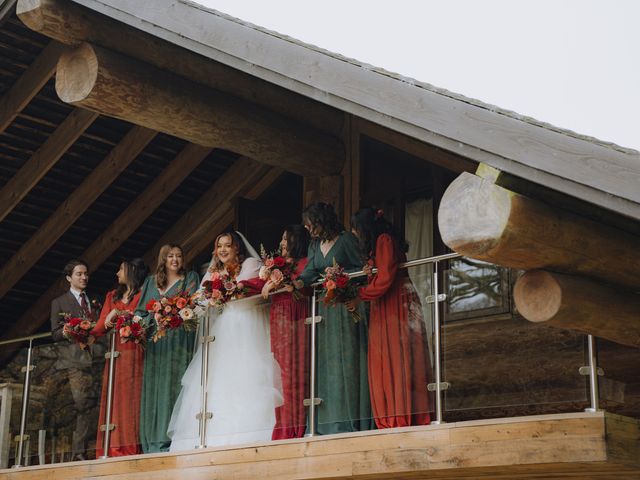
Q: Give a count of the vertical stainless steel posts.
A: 6